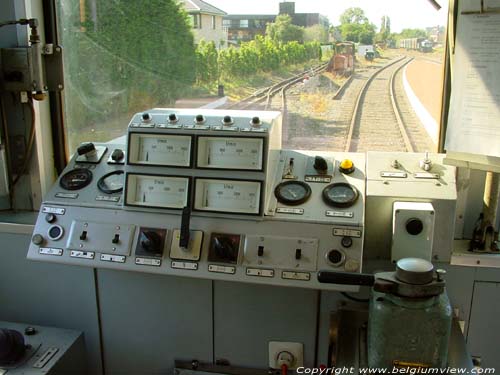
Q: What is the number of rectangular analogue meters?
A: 4